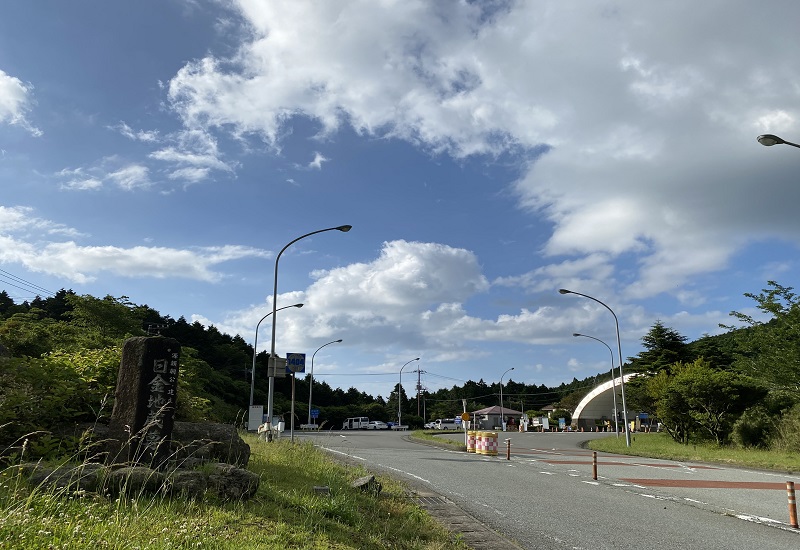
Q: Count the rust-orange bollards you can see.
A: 3